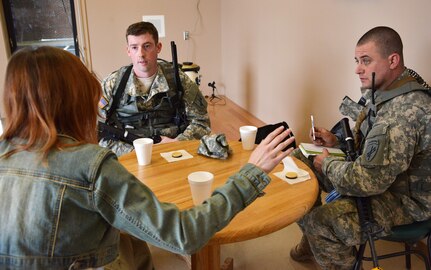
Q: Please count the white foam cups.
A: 3